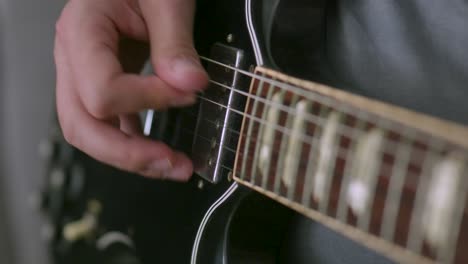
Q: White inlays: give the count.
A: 5